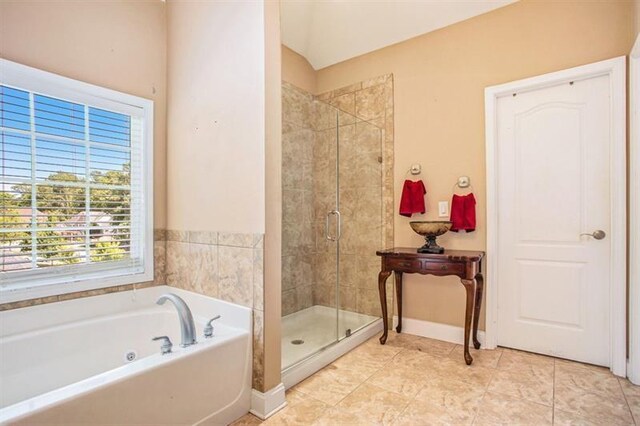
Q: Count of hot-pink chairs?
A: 0